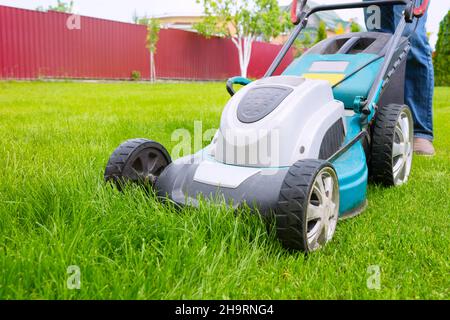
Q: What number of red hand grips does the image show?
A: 2